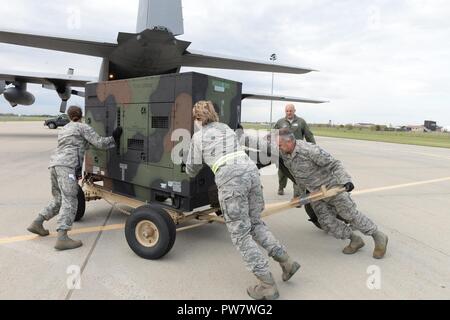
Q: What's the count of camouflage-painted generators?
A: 1